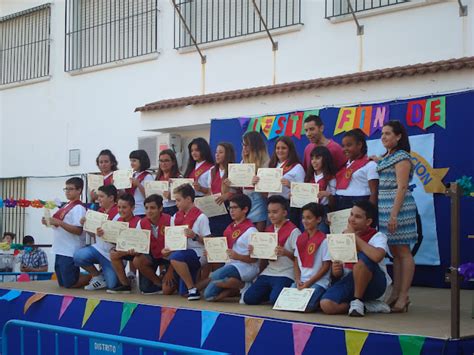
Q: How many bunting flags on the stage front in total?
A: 11